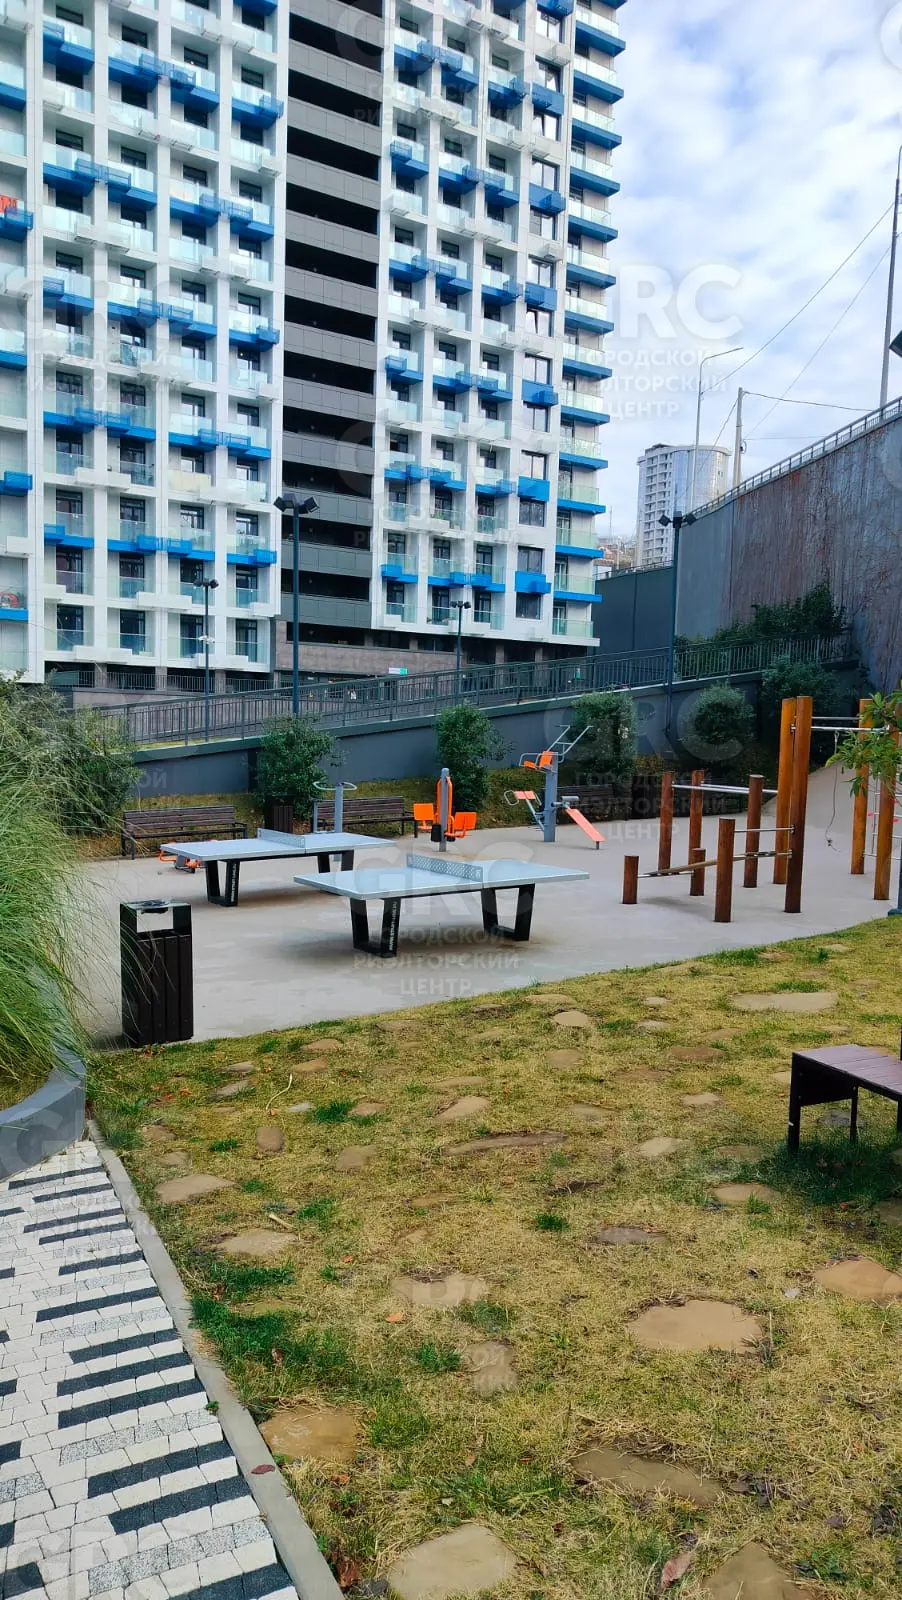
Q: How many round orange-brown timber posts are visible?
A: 10